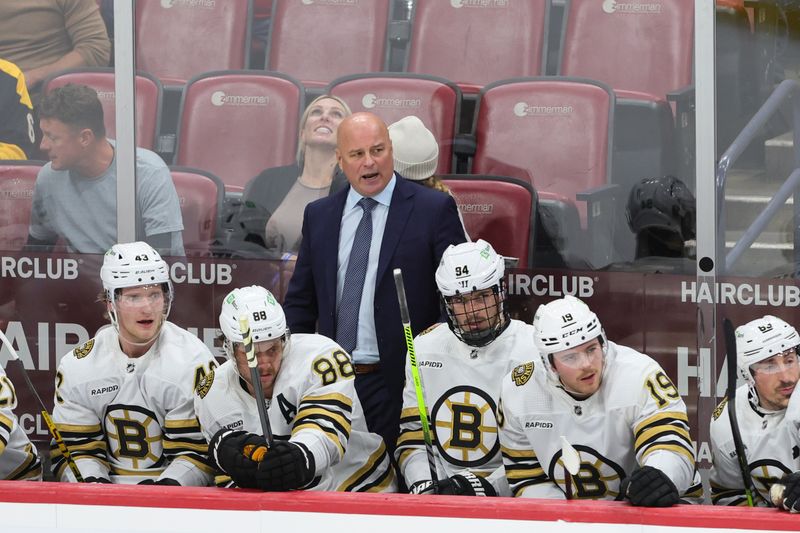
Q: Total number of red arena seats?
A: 11